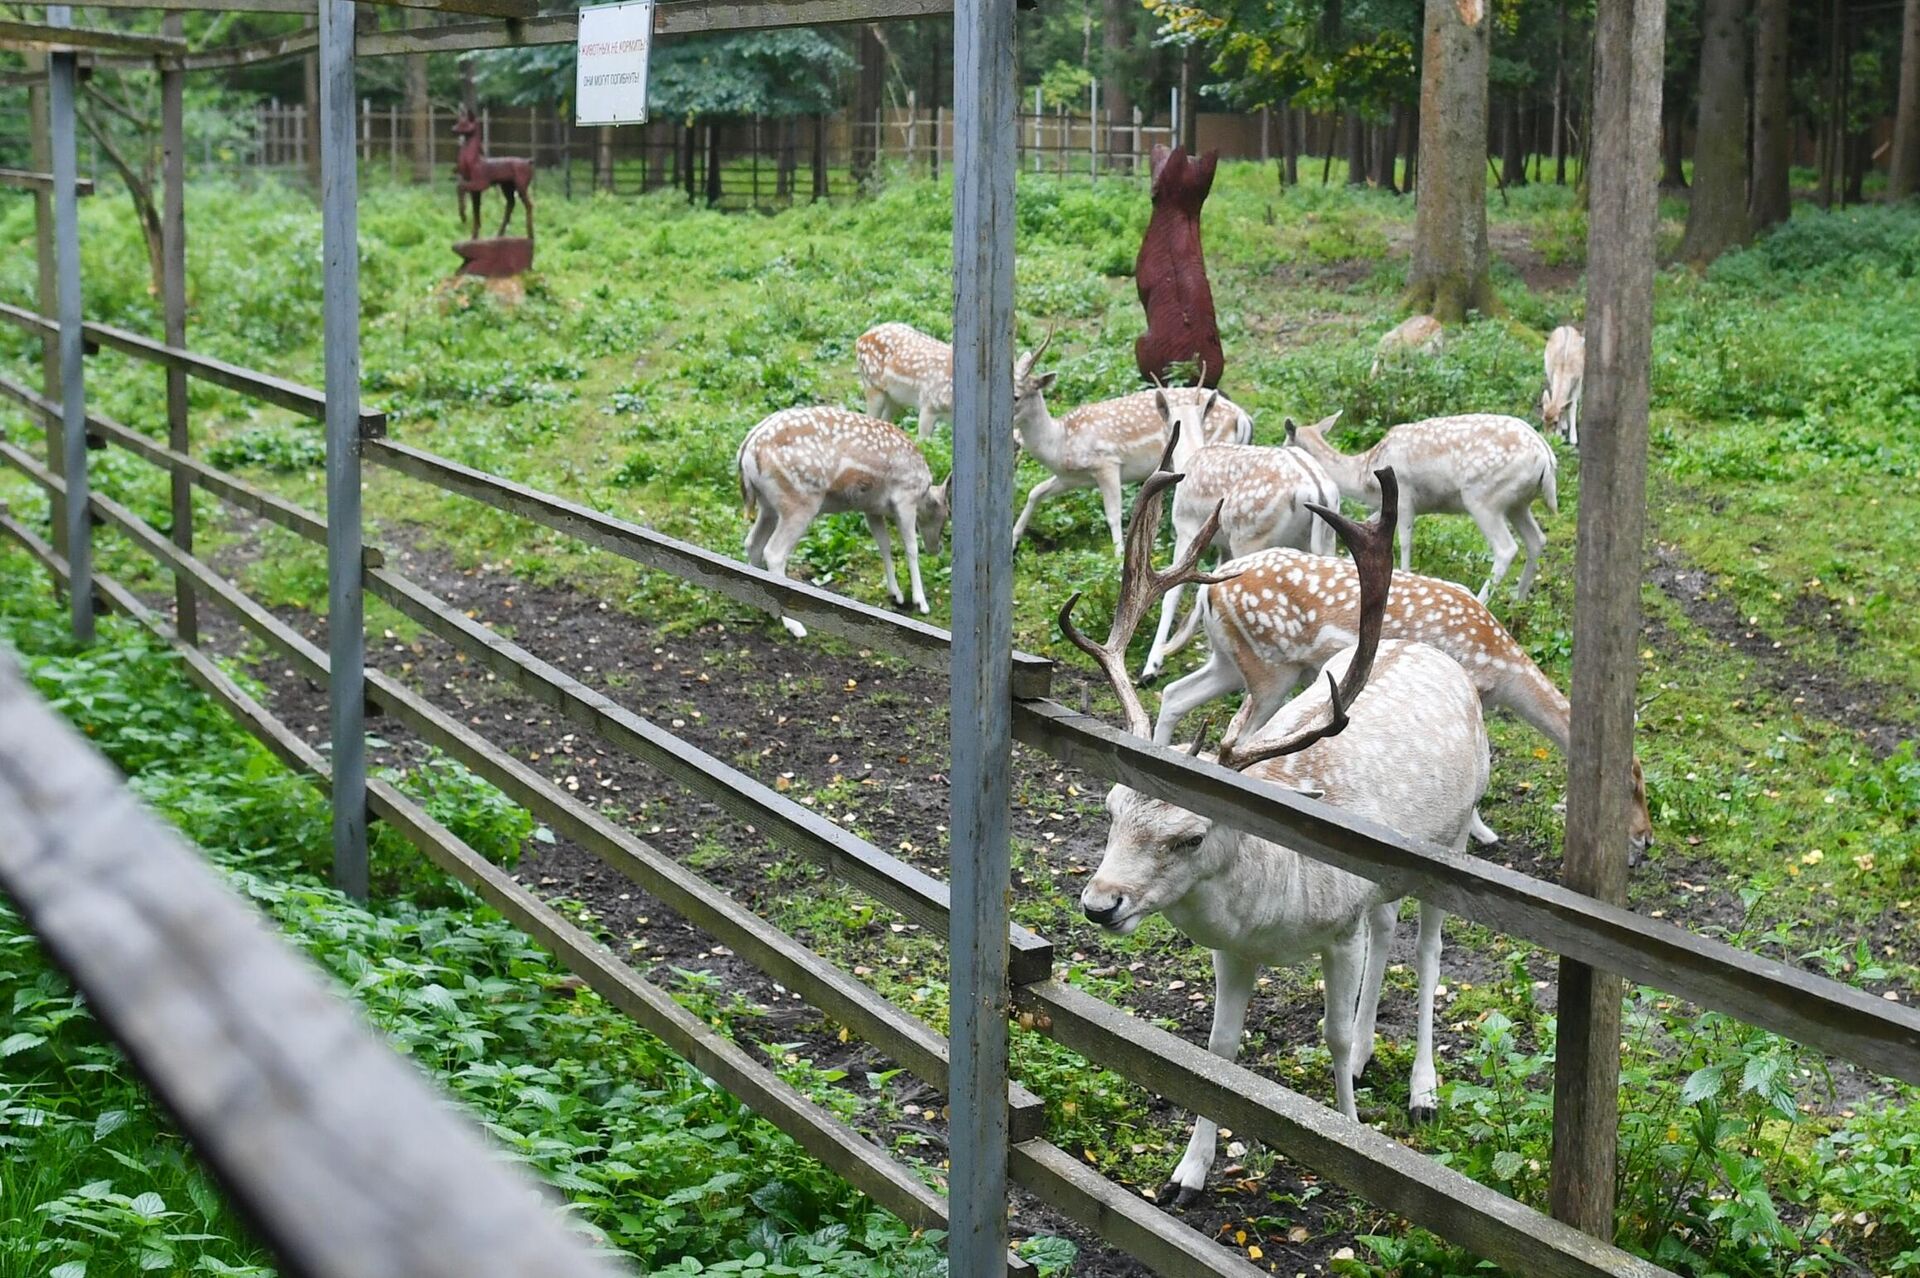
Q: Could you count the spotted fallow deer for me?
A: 9